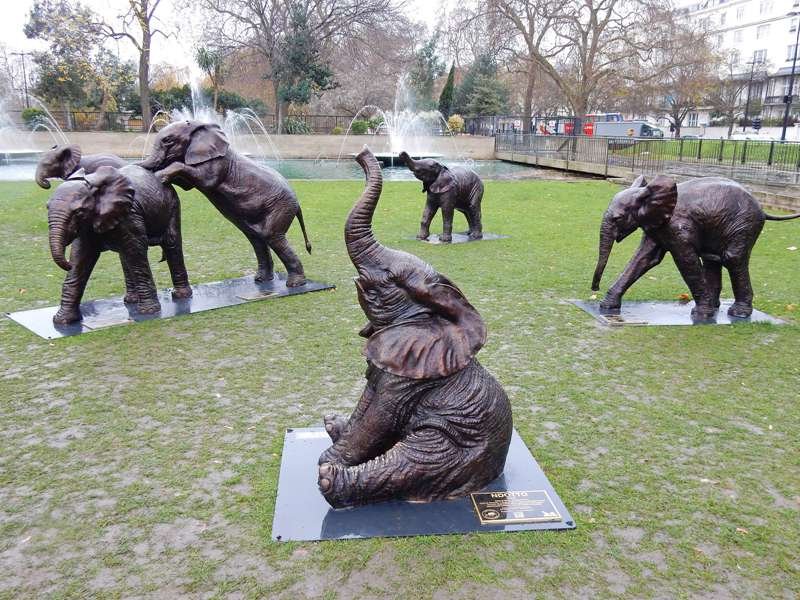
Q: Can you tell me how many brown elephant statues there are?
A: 6